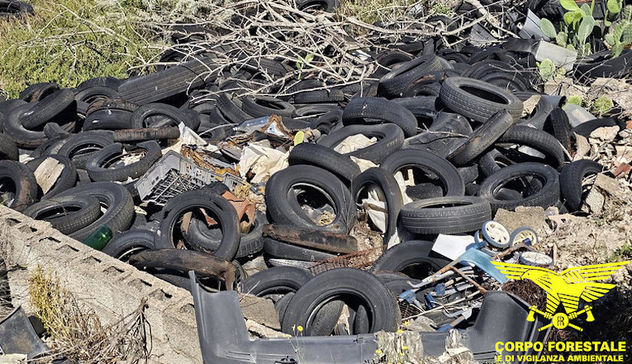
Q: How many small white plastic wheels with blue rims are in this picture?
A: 3